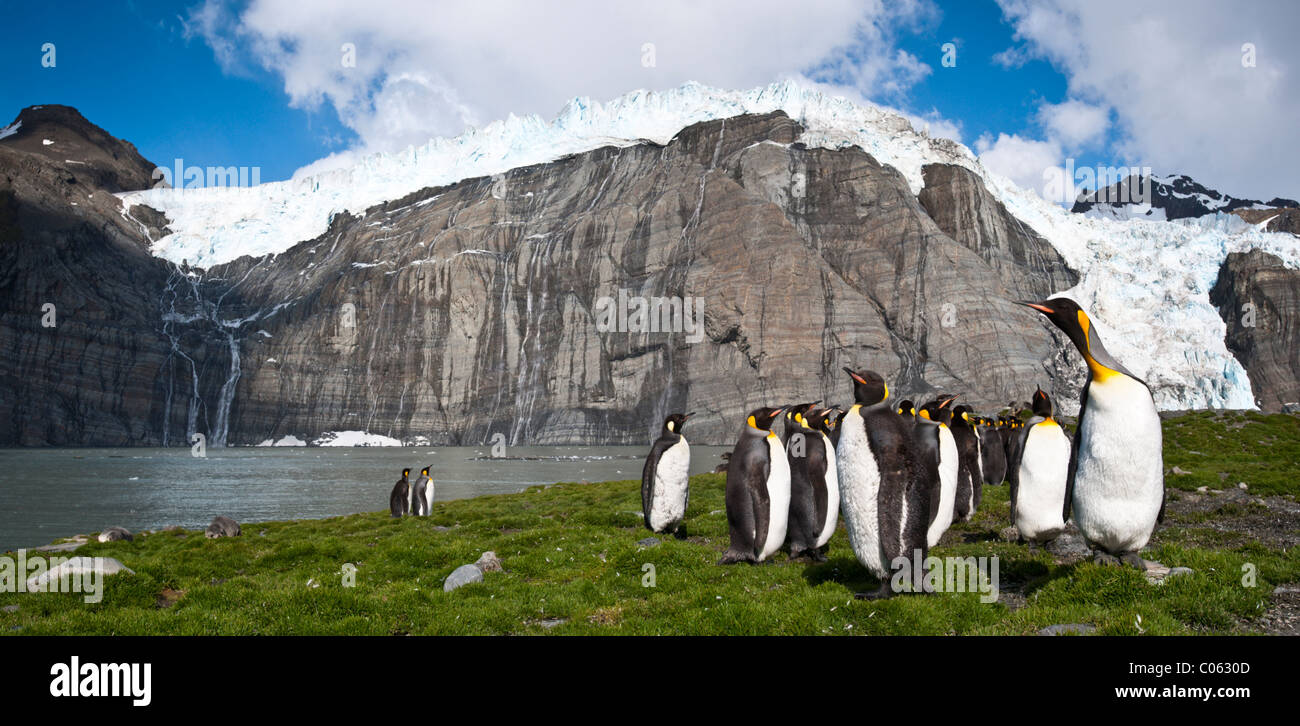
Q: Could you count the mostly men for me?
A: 0